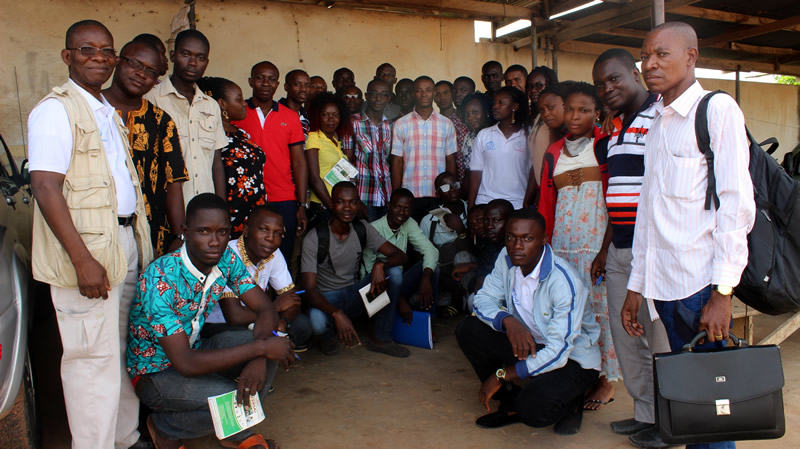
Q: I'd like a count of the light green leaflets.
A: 2